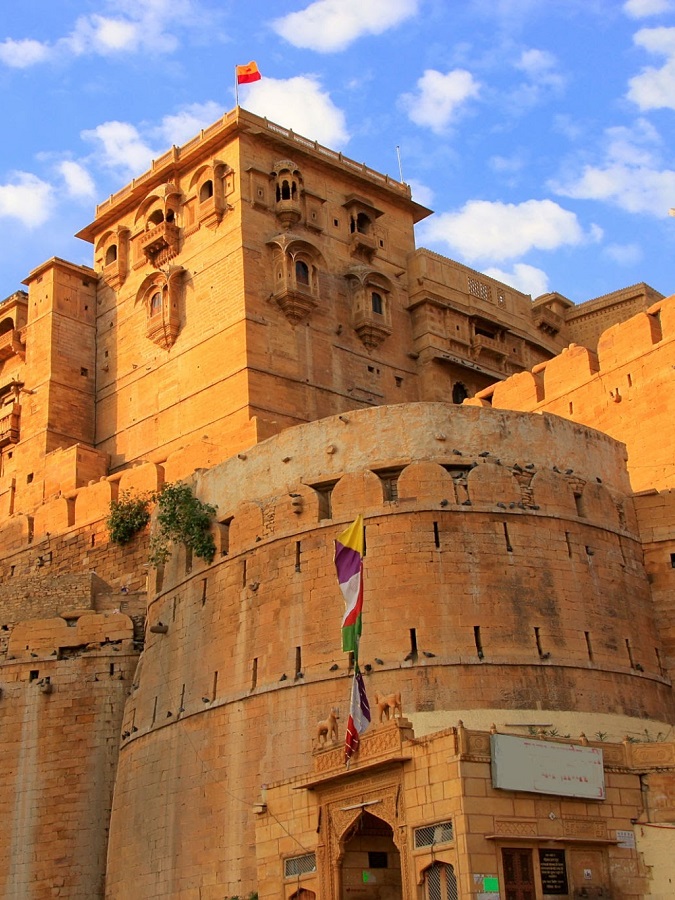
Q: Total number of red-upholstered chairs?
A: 0